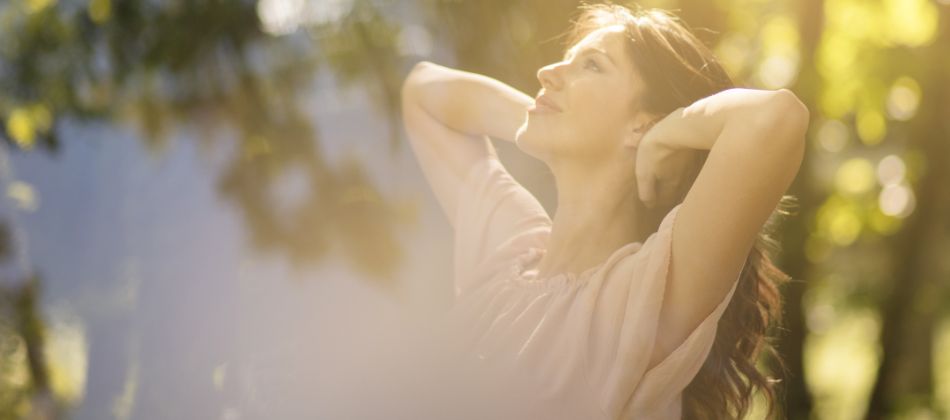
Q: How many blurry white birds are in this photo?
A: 0